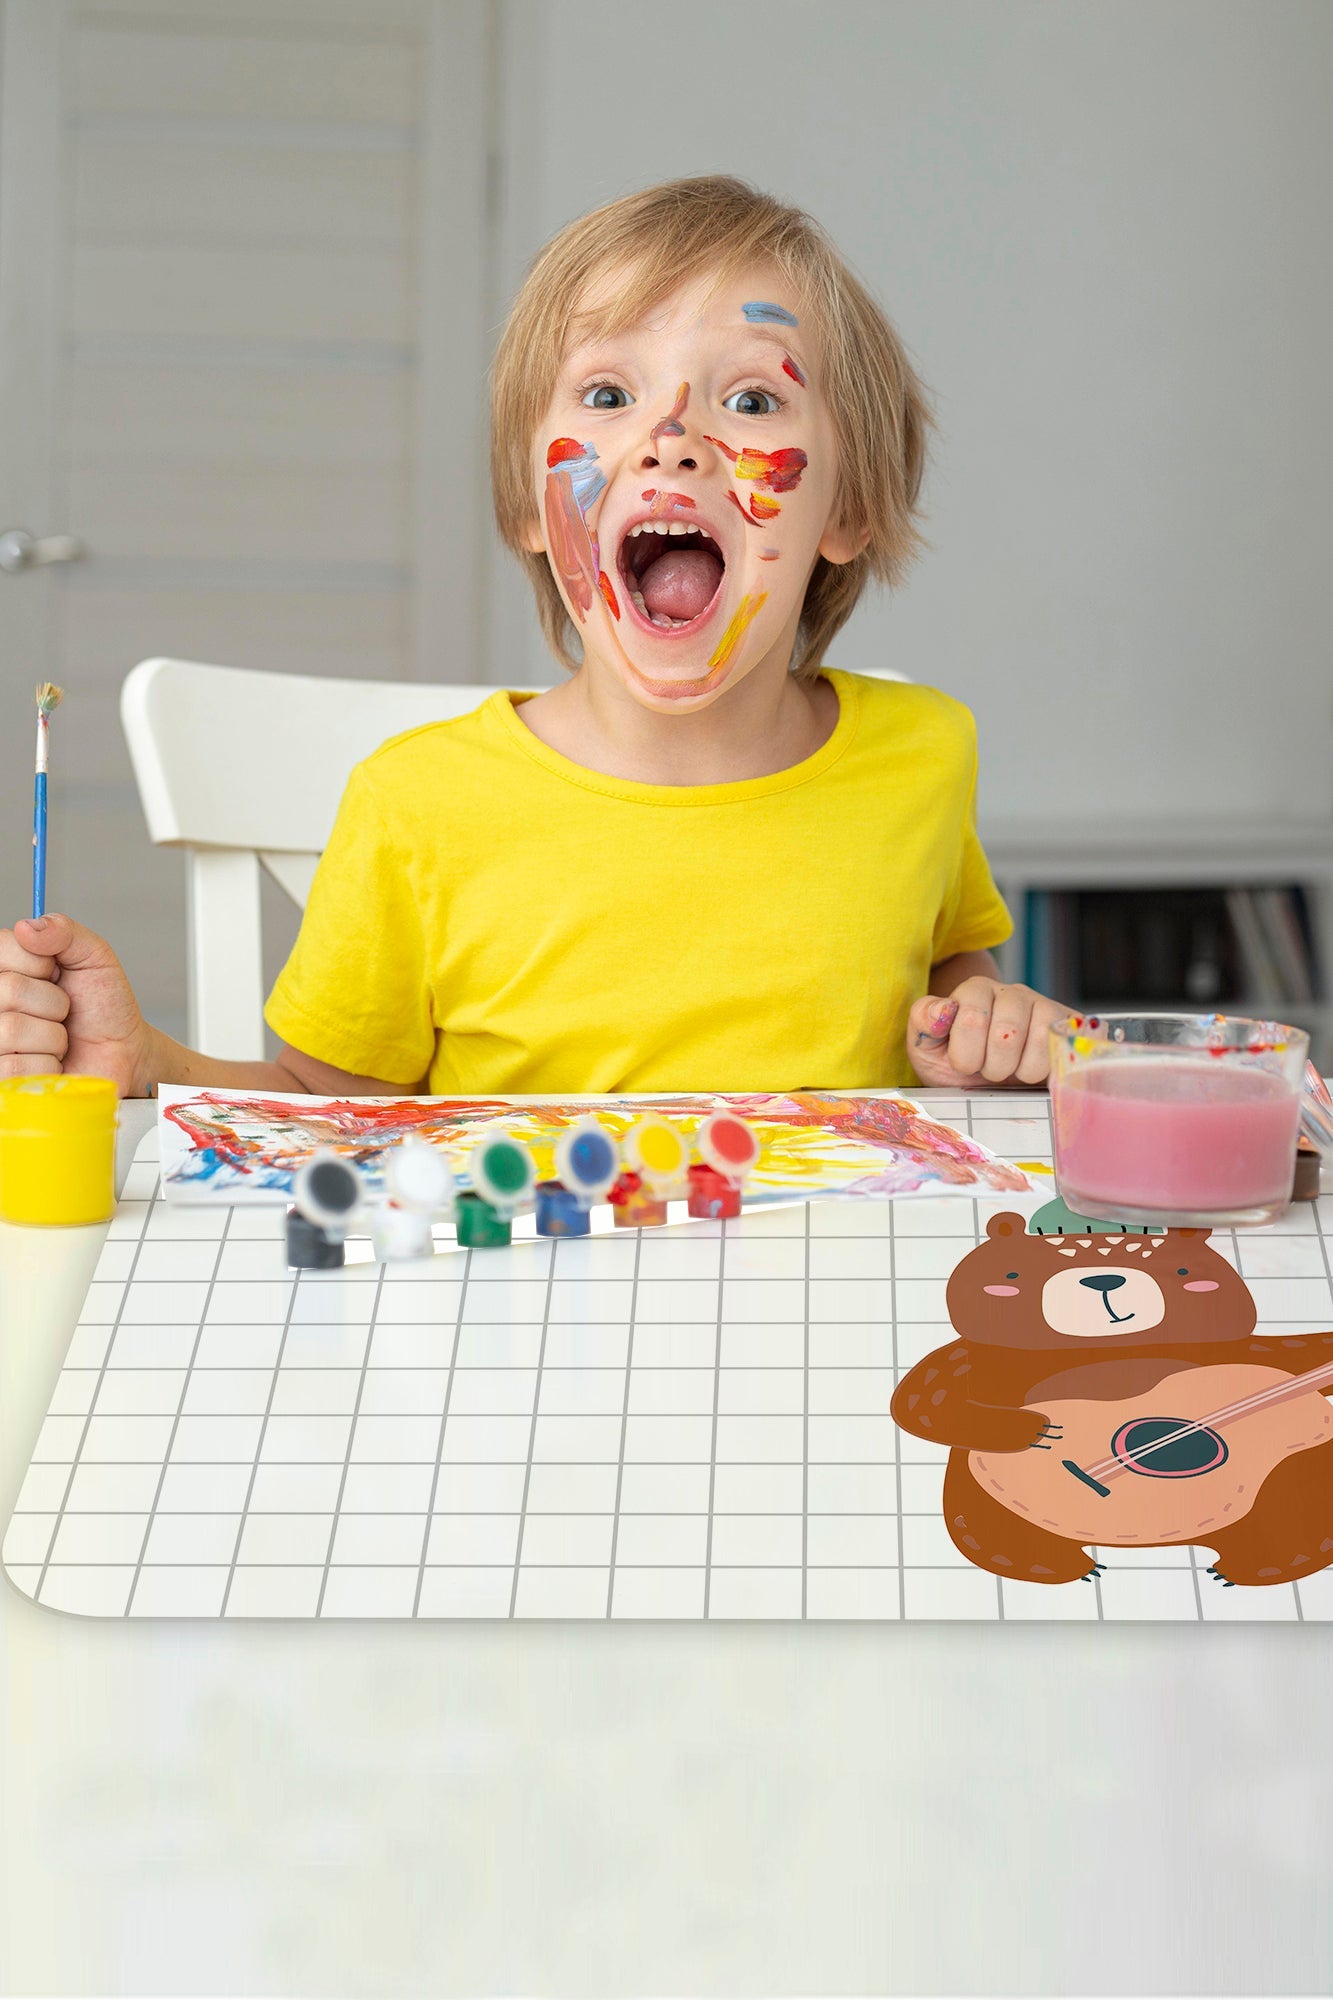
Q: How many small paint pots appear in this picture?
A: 6